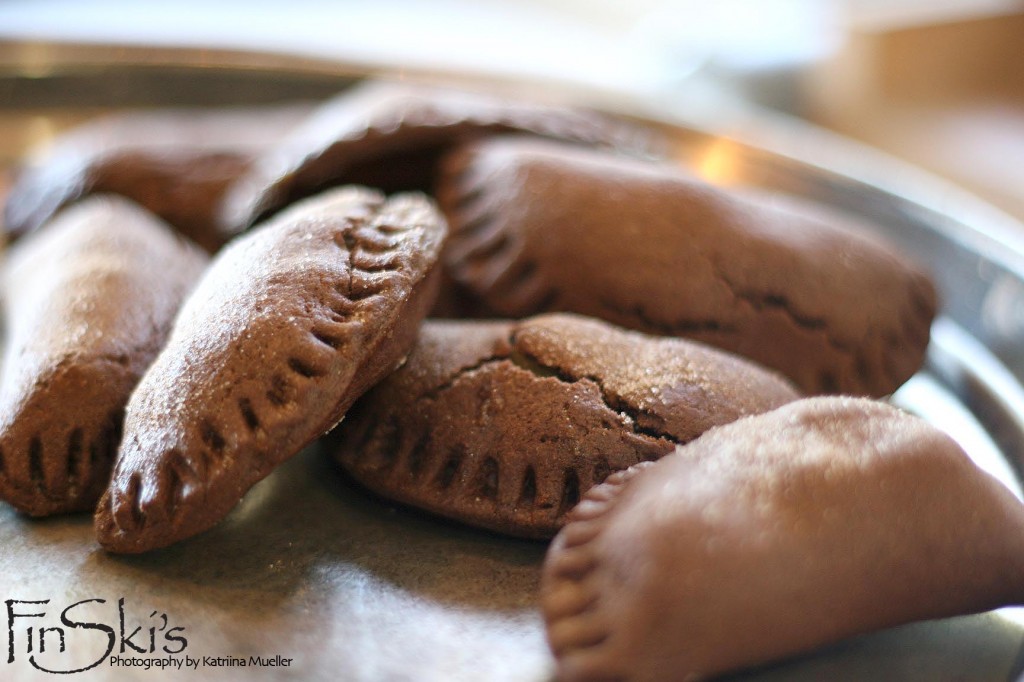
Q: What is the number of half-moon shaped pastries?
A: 7